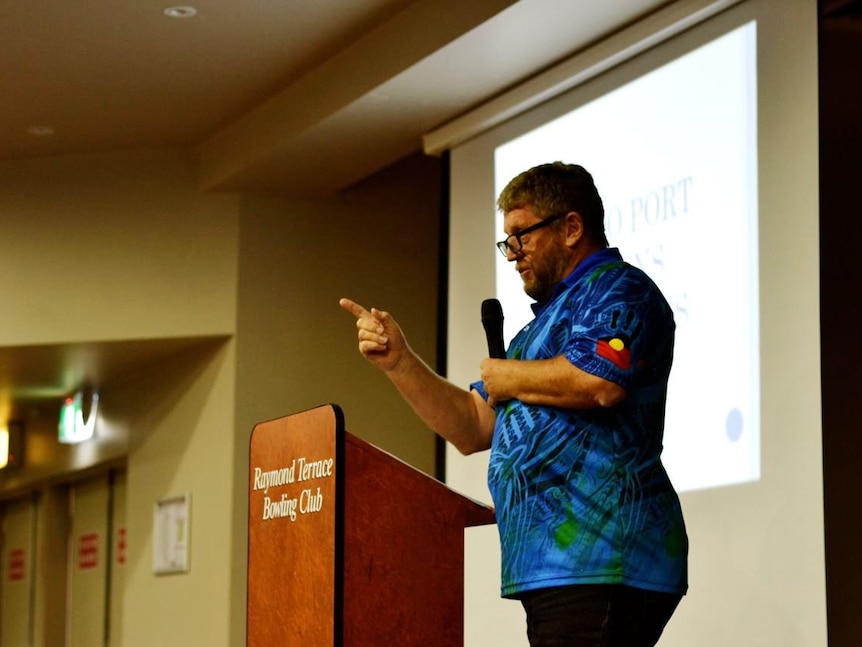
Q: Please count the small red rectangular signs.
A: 3